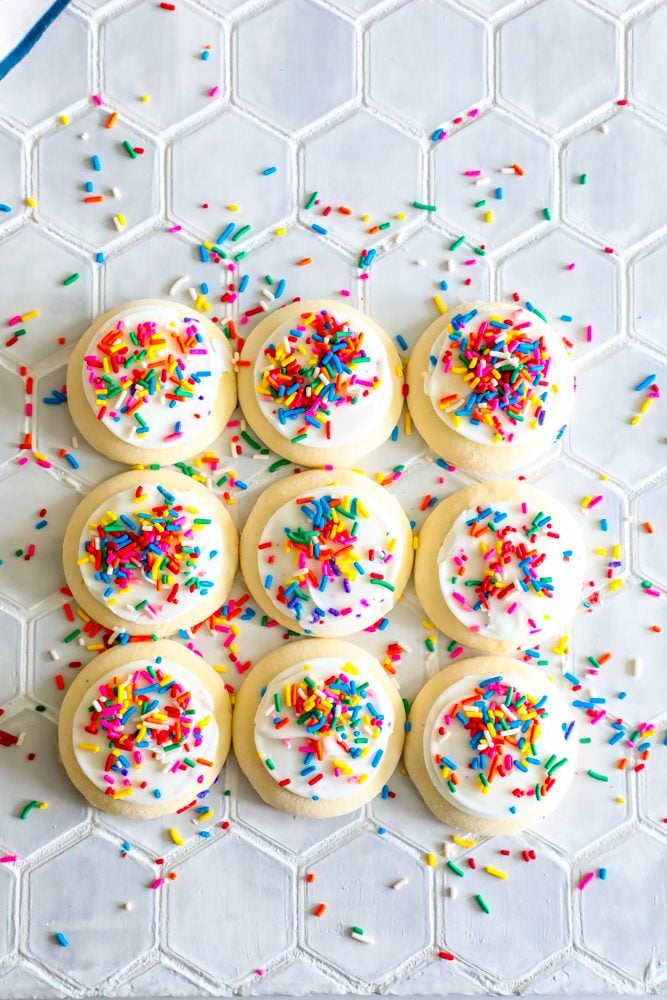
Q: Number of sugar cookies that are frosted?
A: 9